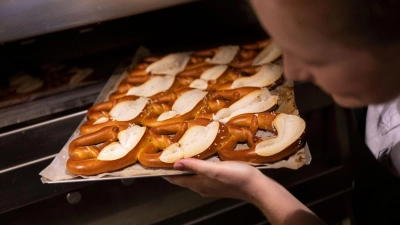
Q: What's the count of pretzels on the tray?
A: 12